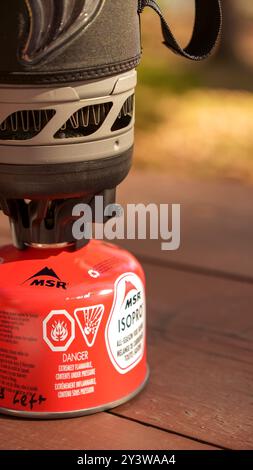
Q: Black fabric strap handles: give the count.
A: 1